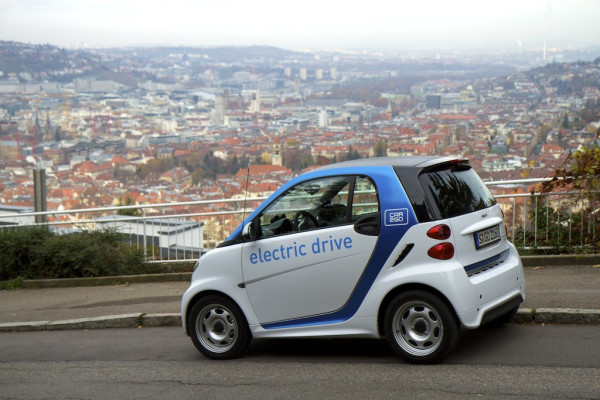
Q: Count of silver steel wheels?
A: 2